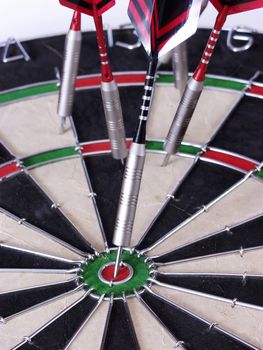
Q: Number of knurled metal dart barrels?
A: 5